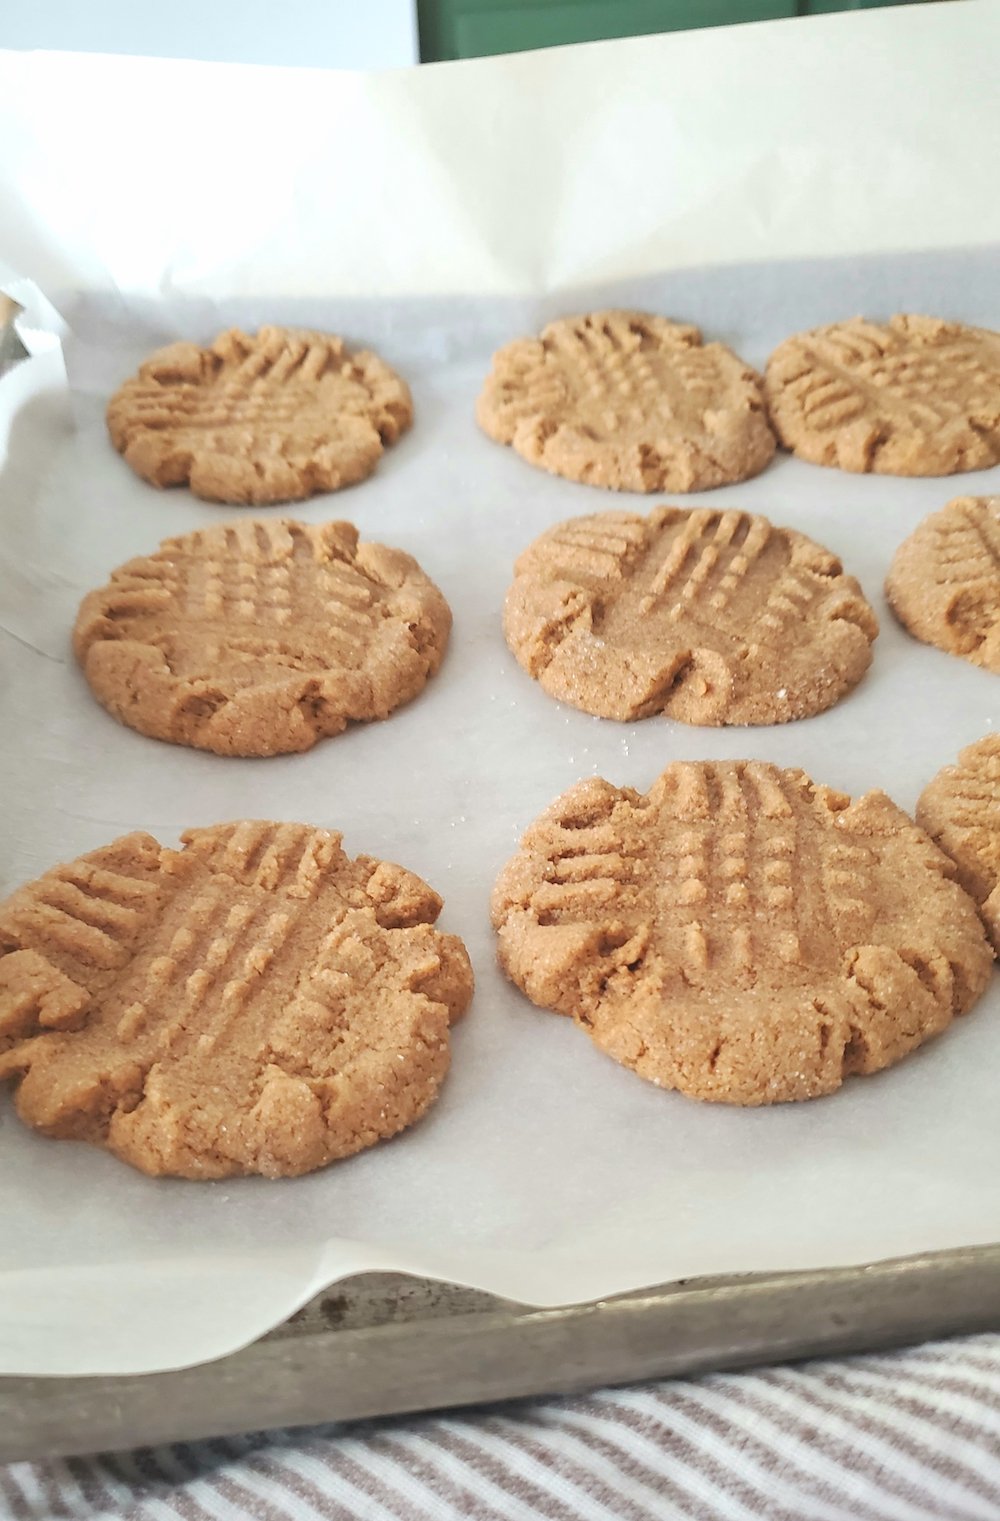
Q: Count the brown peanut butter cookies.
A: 9